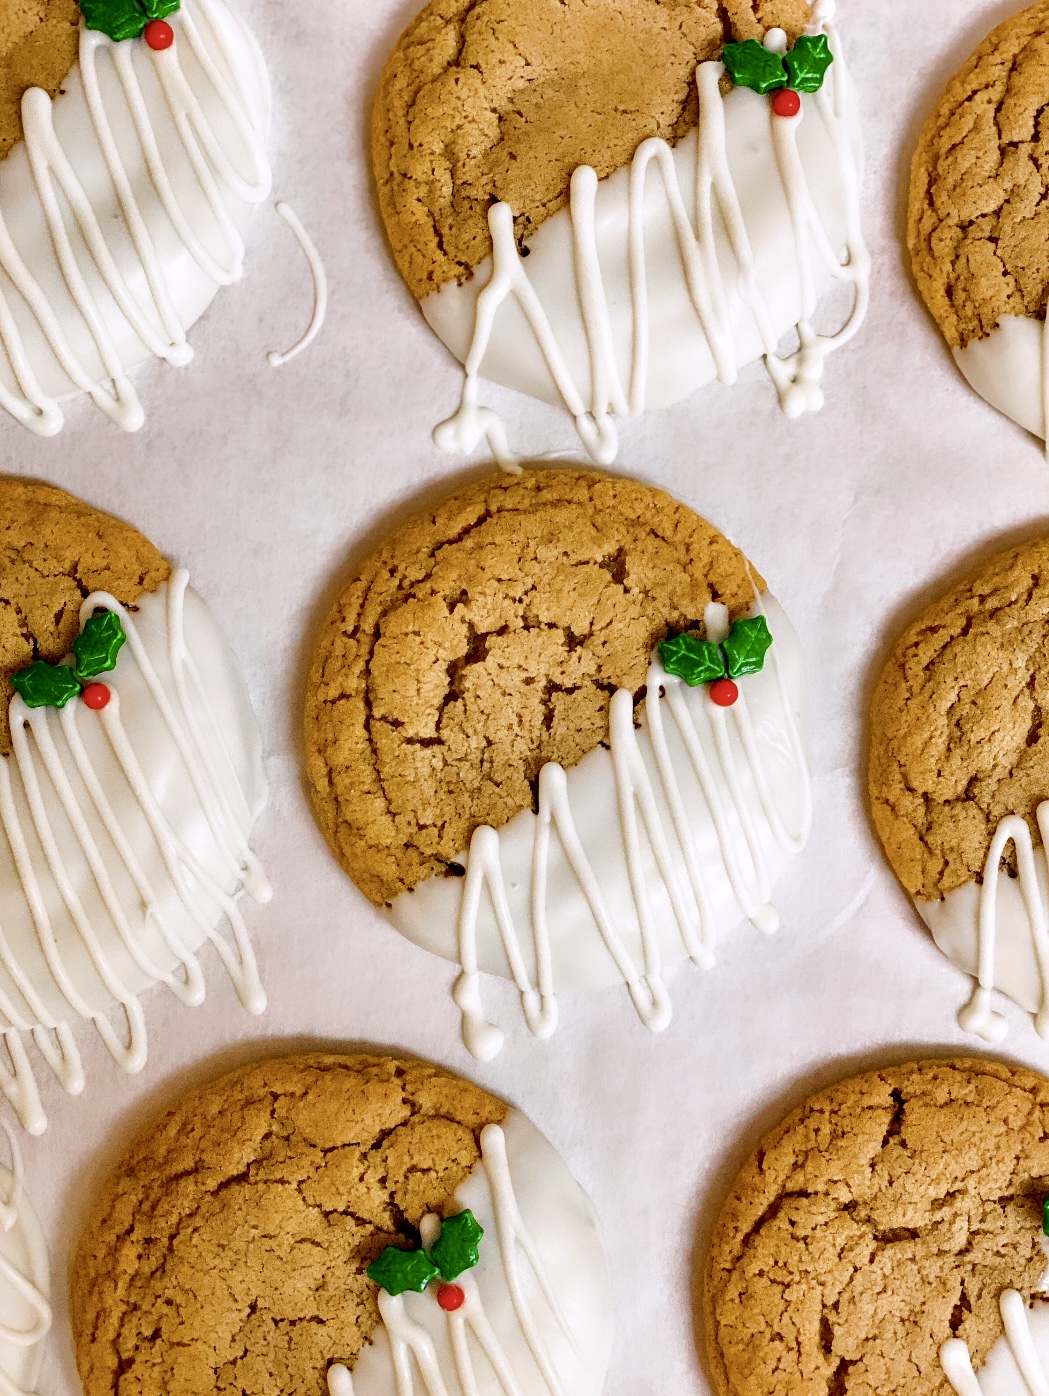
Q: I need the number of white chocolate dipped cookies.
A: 9